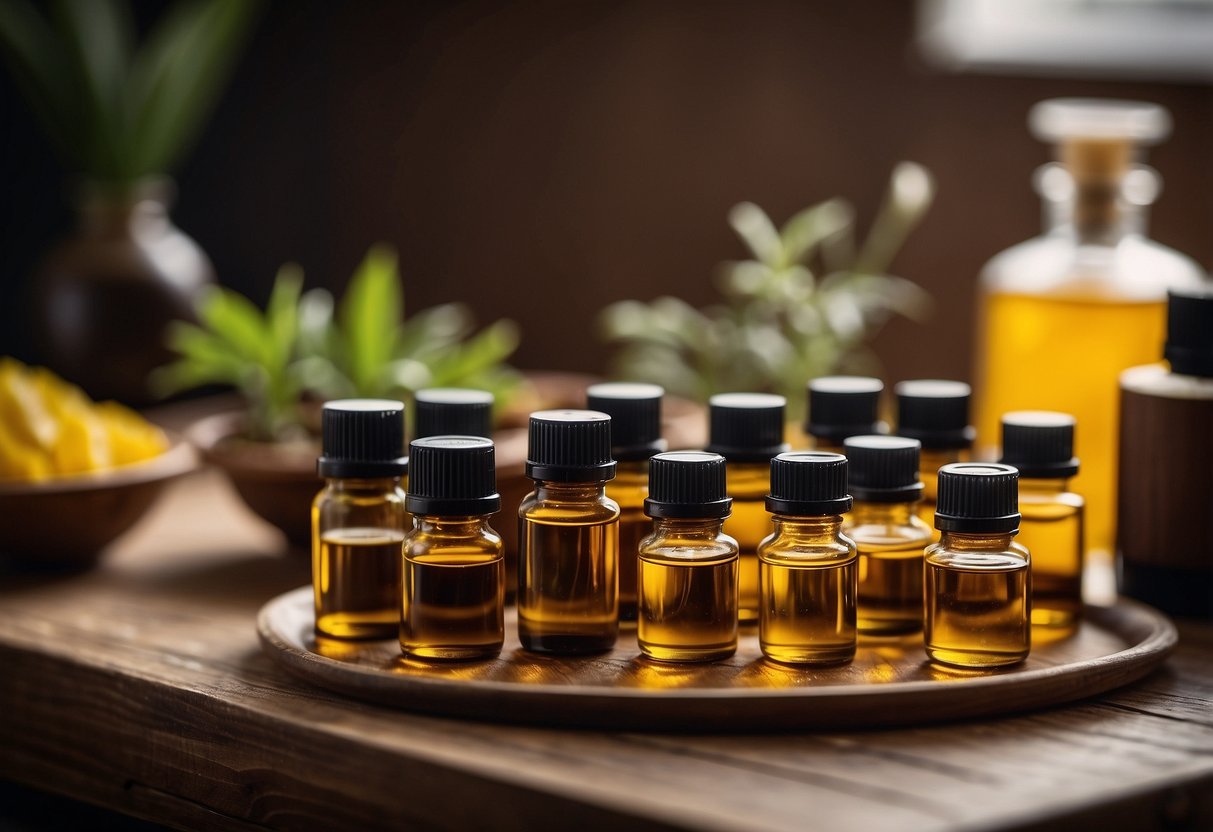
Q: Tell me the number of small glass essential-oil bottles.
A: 13